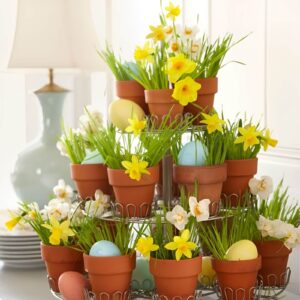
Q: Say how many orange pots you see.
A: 12